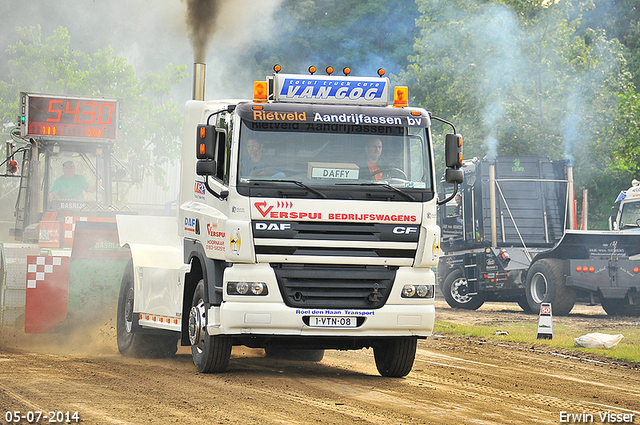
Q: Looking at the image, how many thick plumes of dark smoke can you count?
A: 1